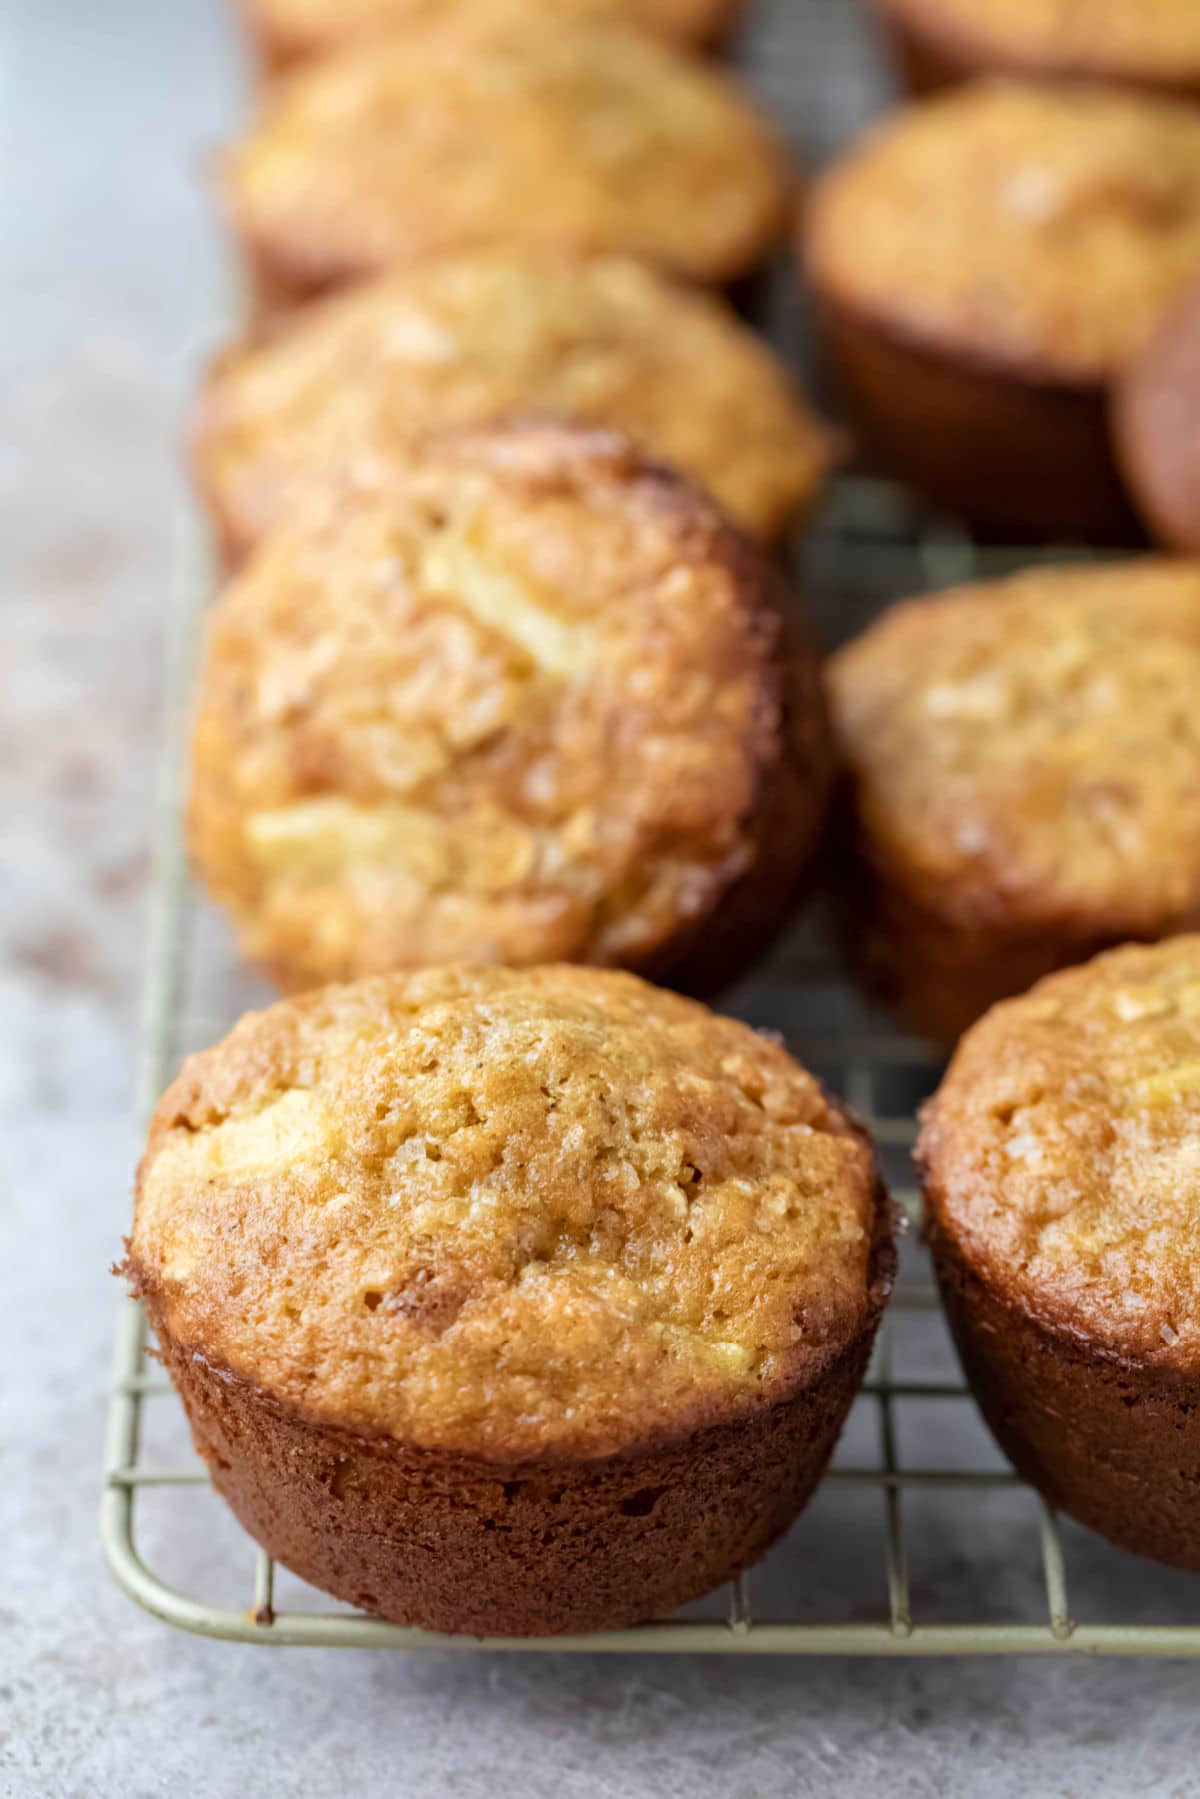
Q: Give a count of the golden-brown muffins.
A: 10